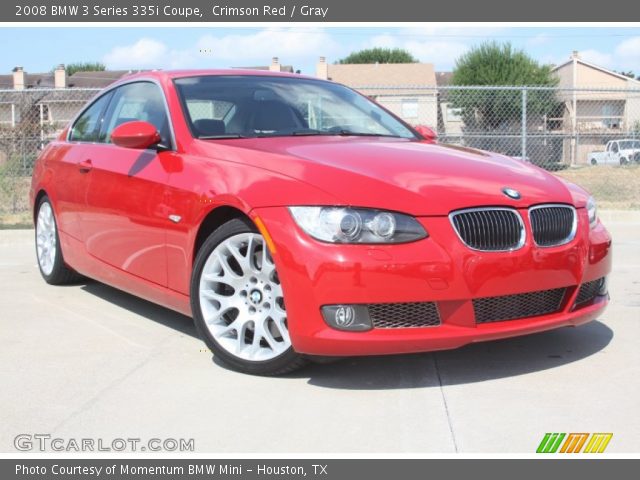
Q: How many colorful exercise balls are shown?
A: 0